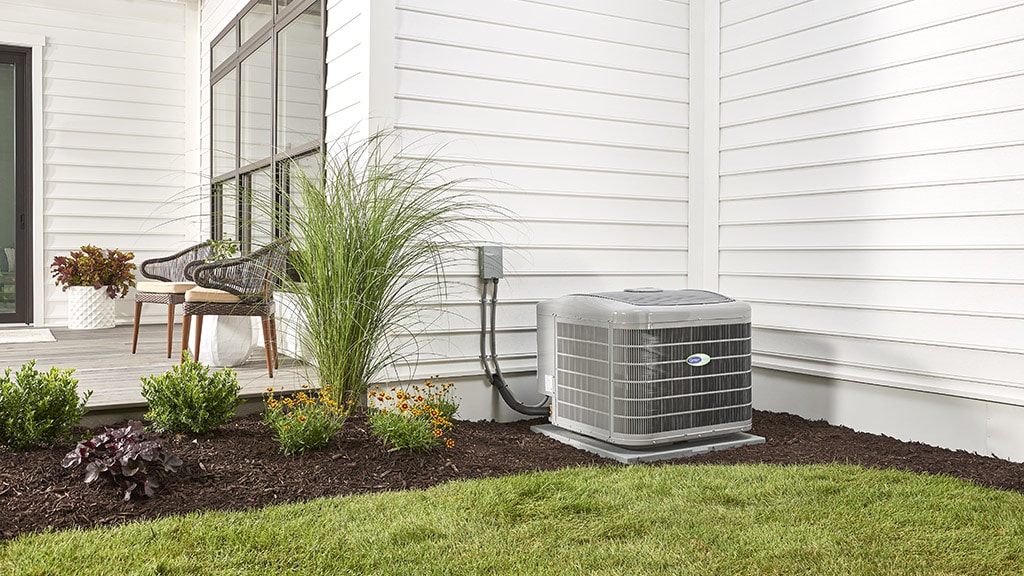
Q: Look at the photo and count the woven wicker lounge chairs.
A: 2